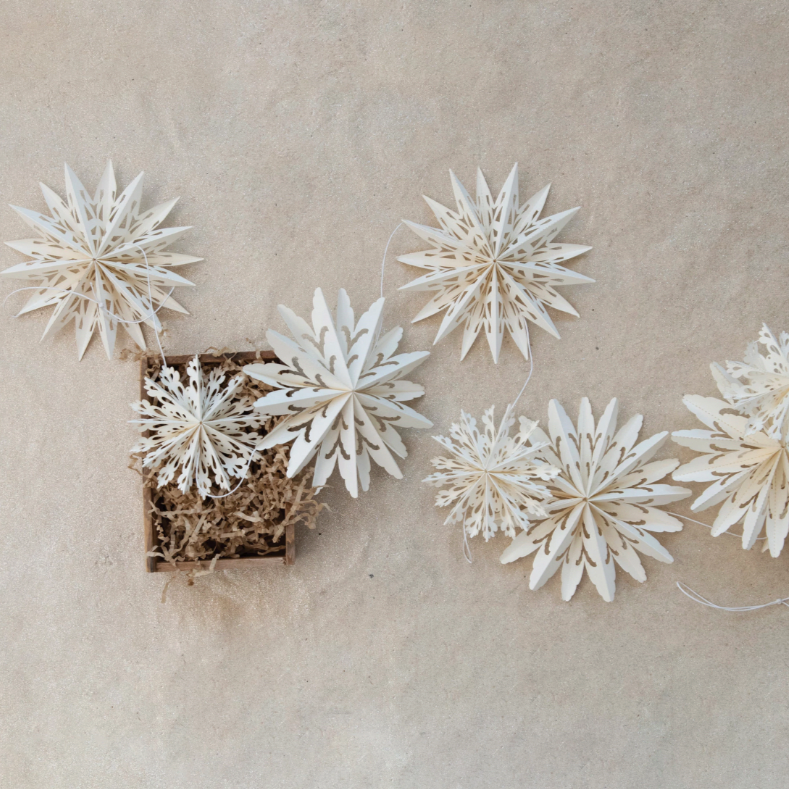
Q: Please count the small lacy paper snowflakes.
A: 3